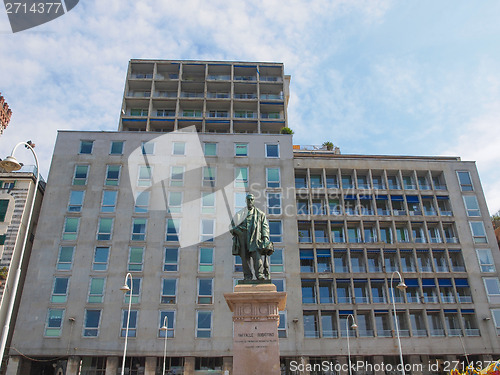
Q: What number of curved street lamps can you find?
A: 5